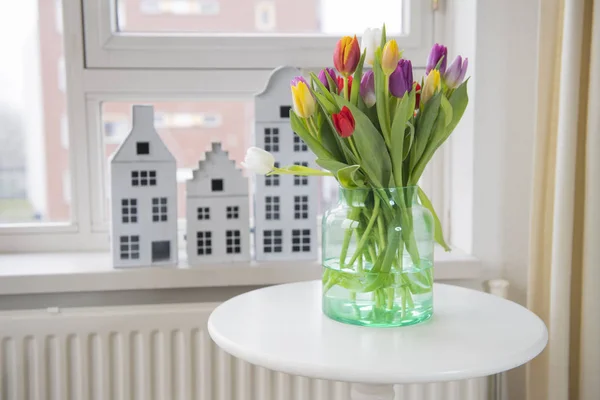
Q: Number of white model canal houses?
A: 3